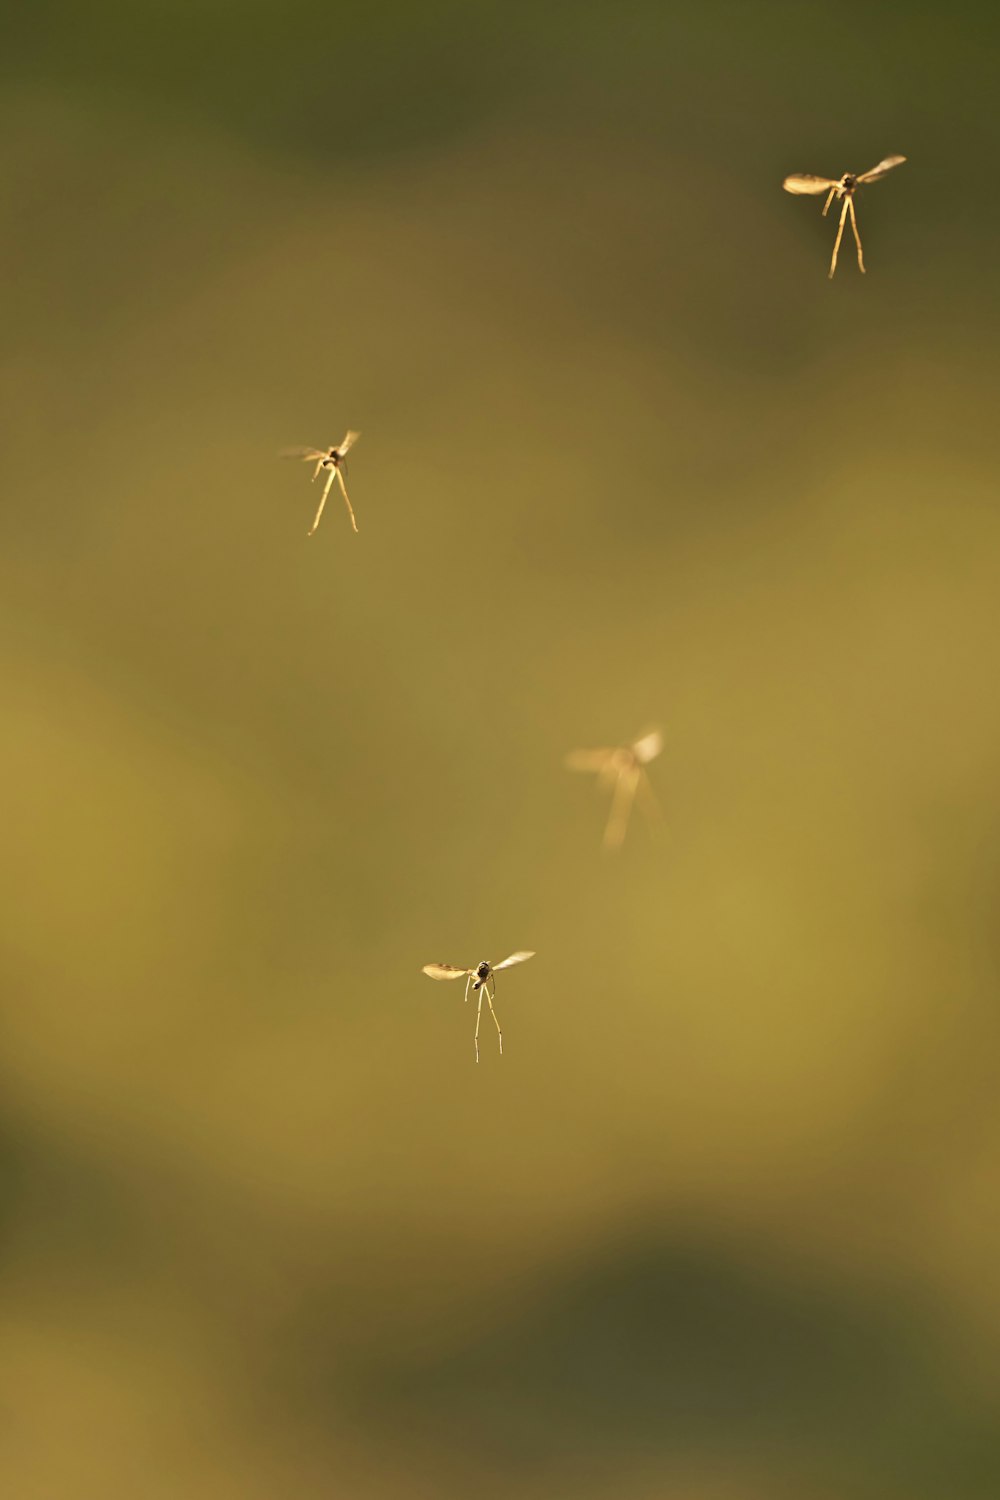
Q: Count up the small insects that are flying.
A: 4